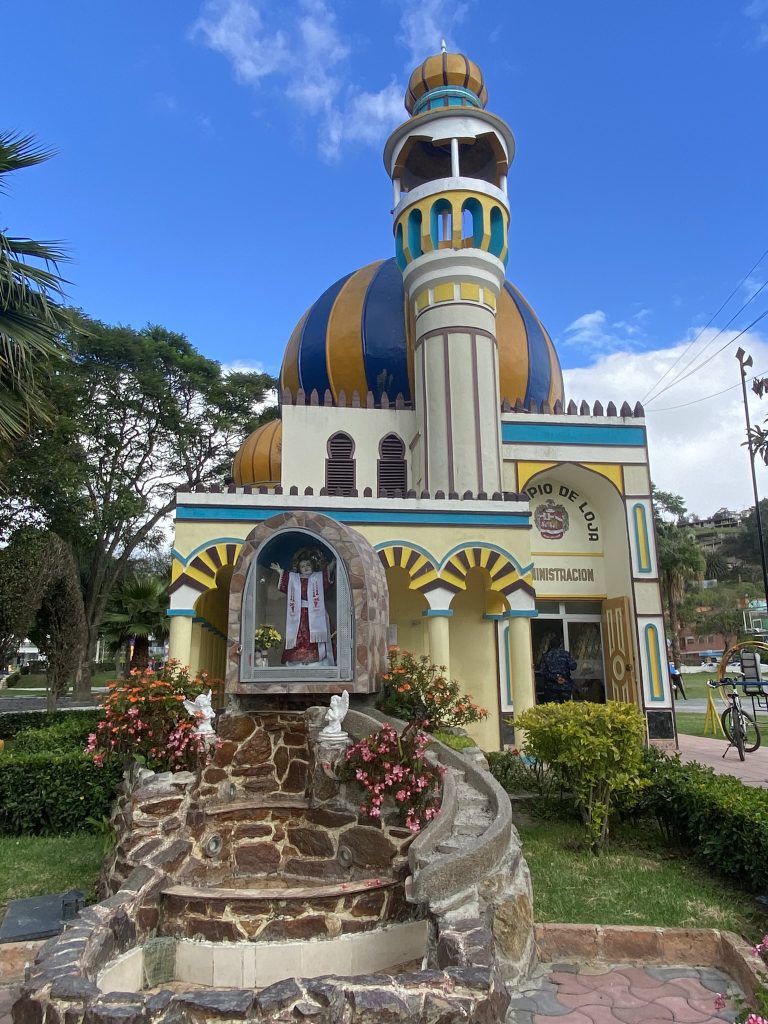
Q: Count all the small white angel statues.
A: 2